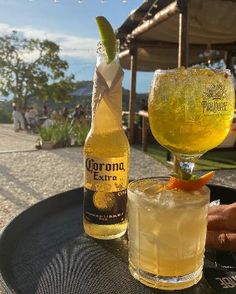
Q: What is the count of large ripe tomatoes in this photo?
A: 0